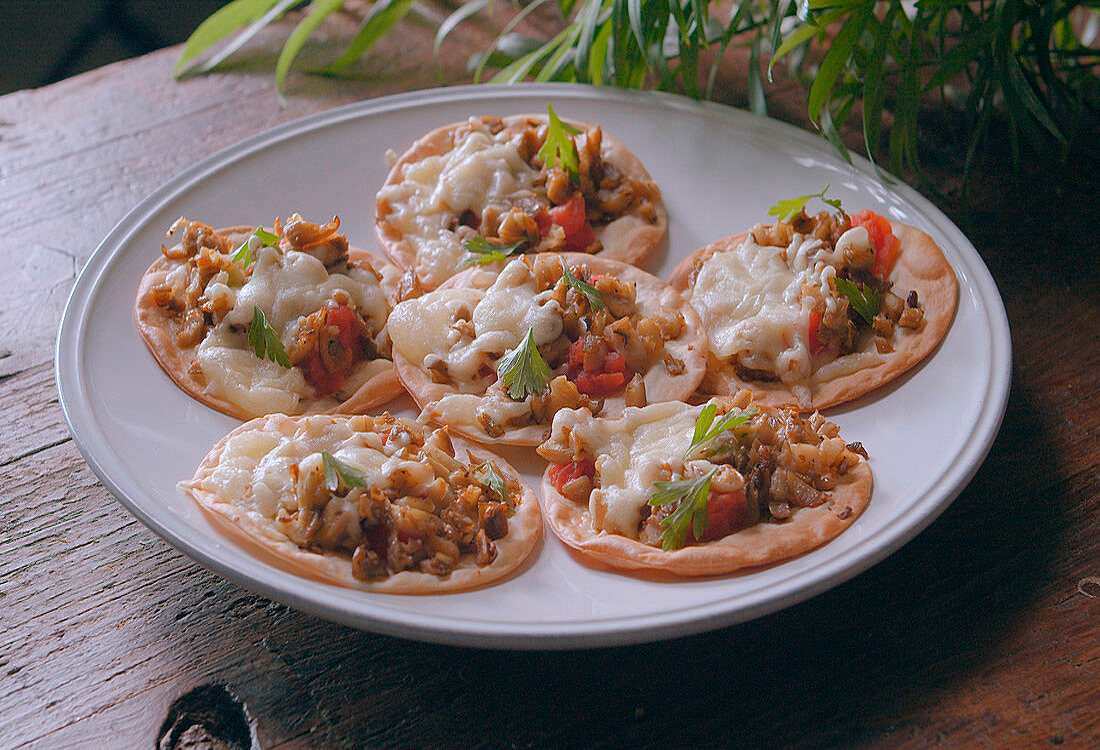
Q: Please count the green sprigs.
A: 12